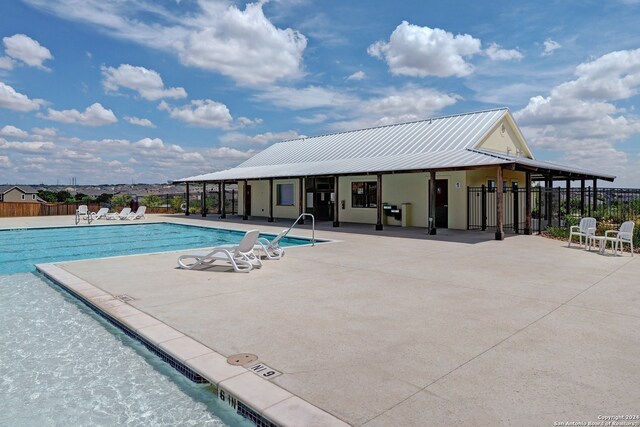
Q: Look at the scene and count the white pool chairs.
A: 8